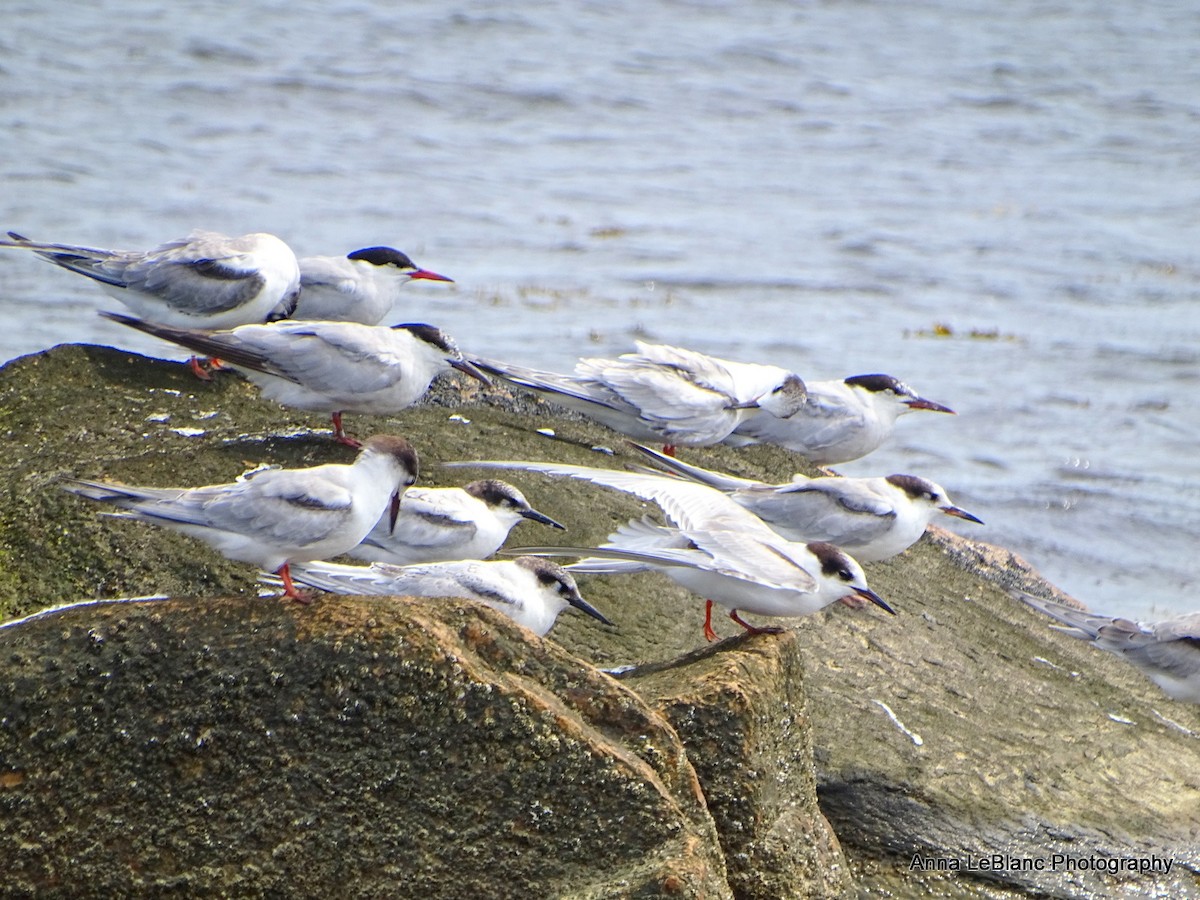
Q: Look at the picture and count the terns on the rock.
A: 11